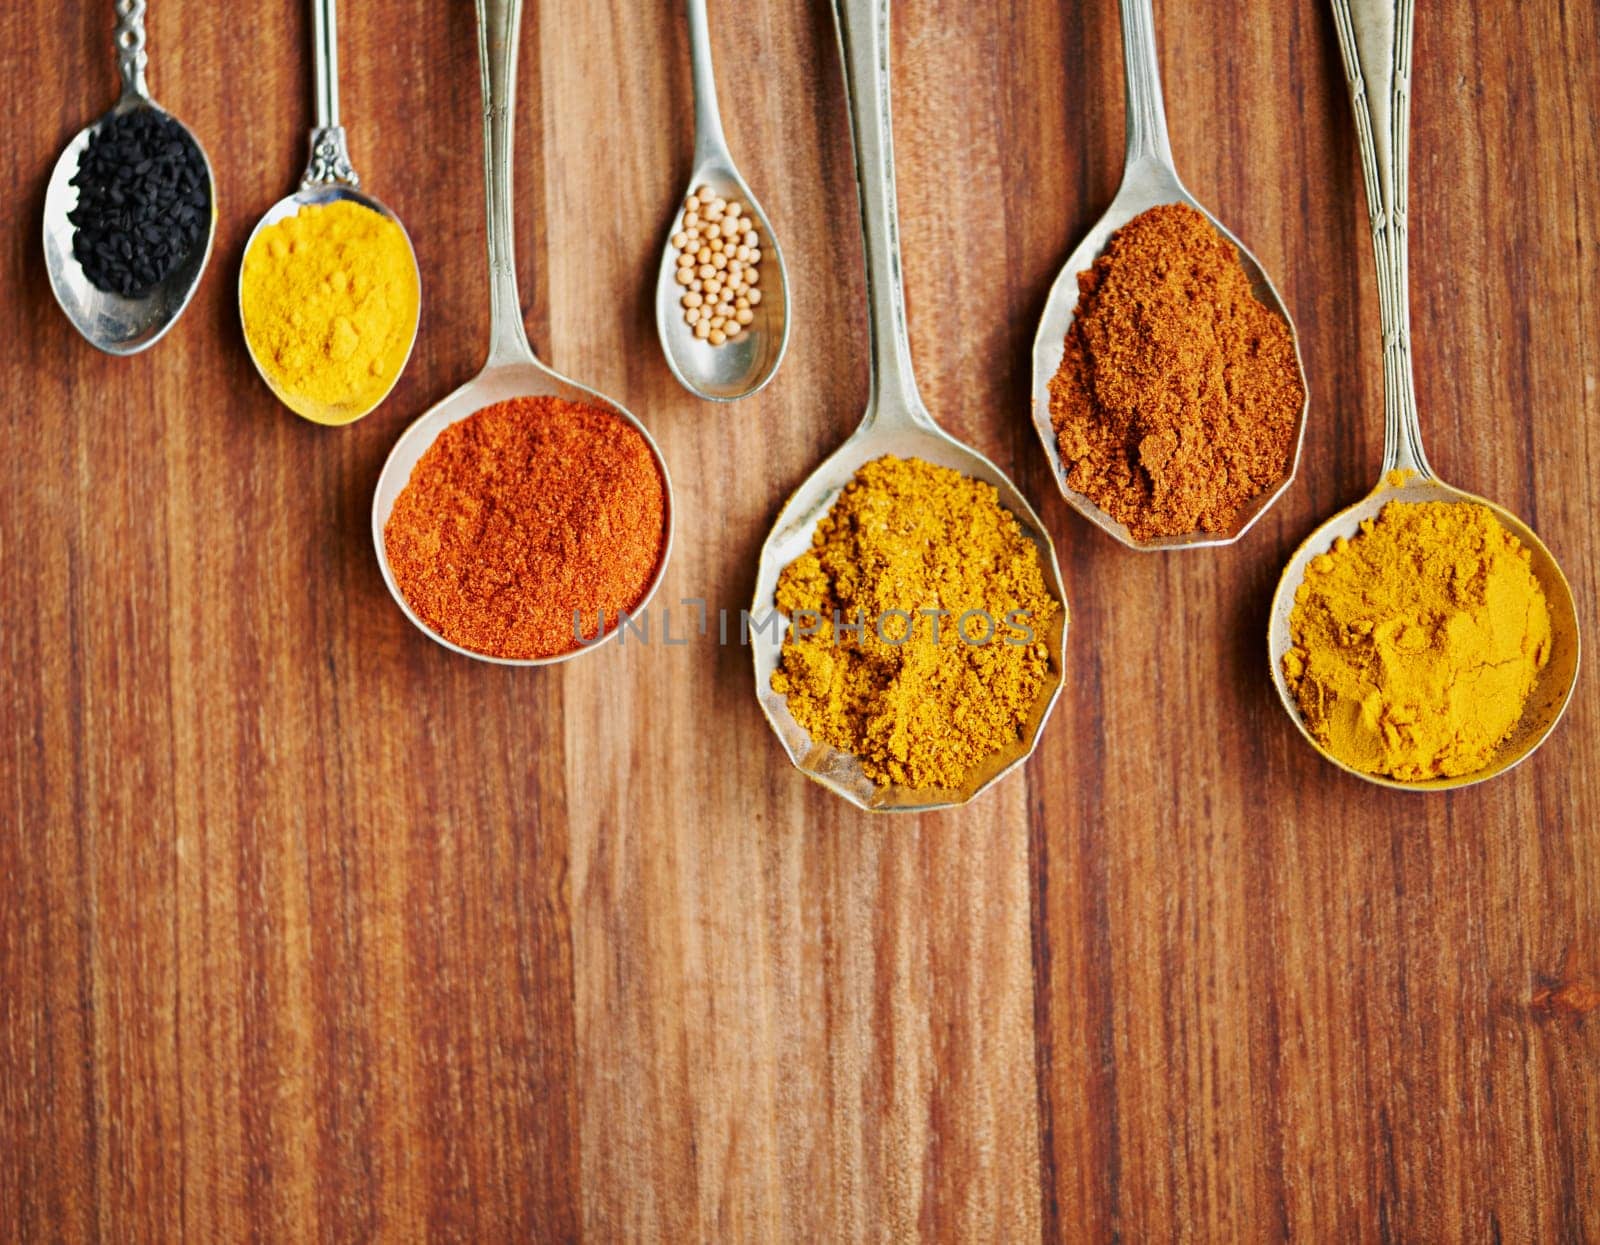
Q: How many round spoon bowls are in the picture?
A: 2